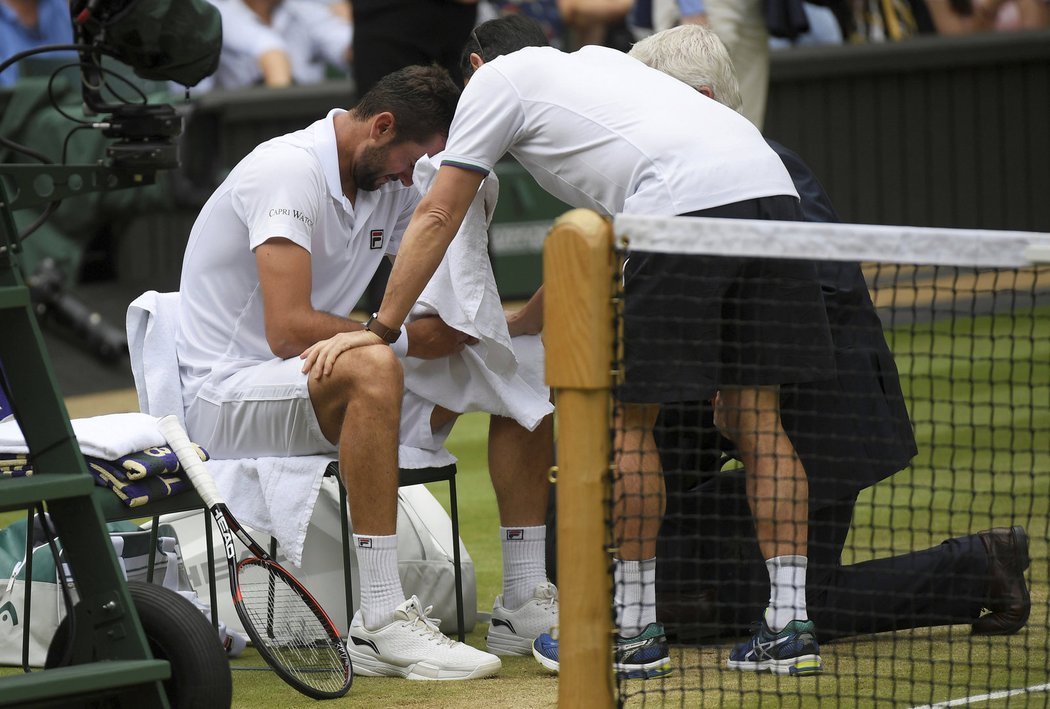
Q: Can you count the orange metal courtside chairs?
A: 0